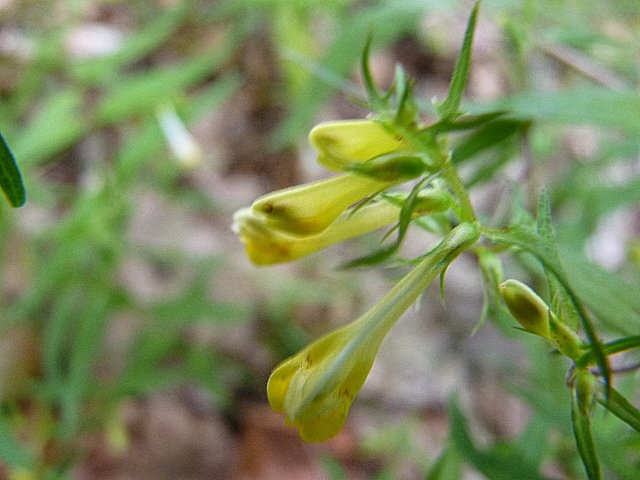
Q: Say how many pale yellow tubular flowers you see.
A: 4